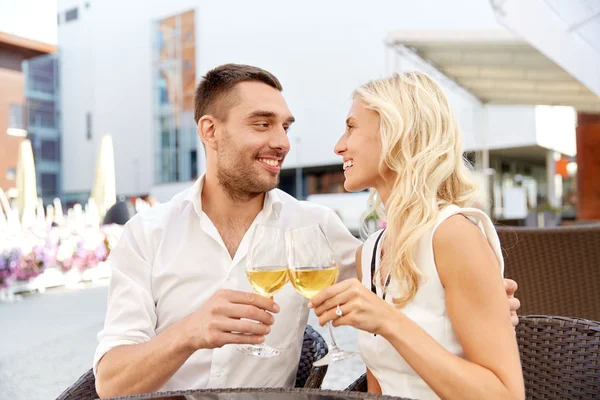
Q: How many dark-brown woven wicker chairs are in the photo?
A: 3